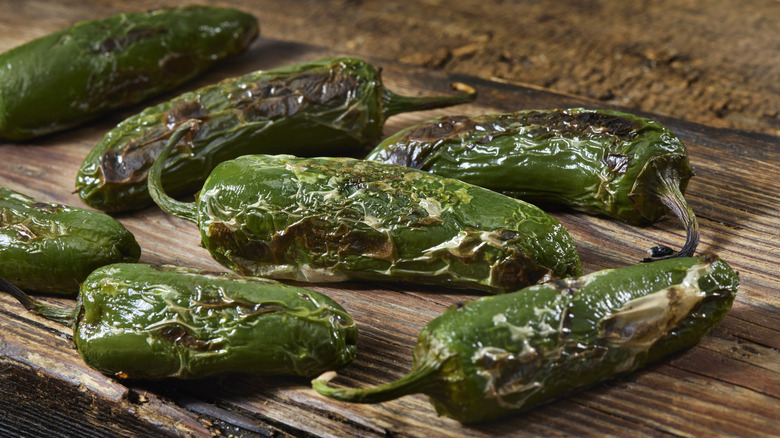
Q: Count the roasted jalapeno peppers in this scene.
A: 7